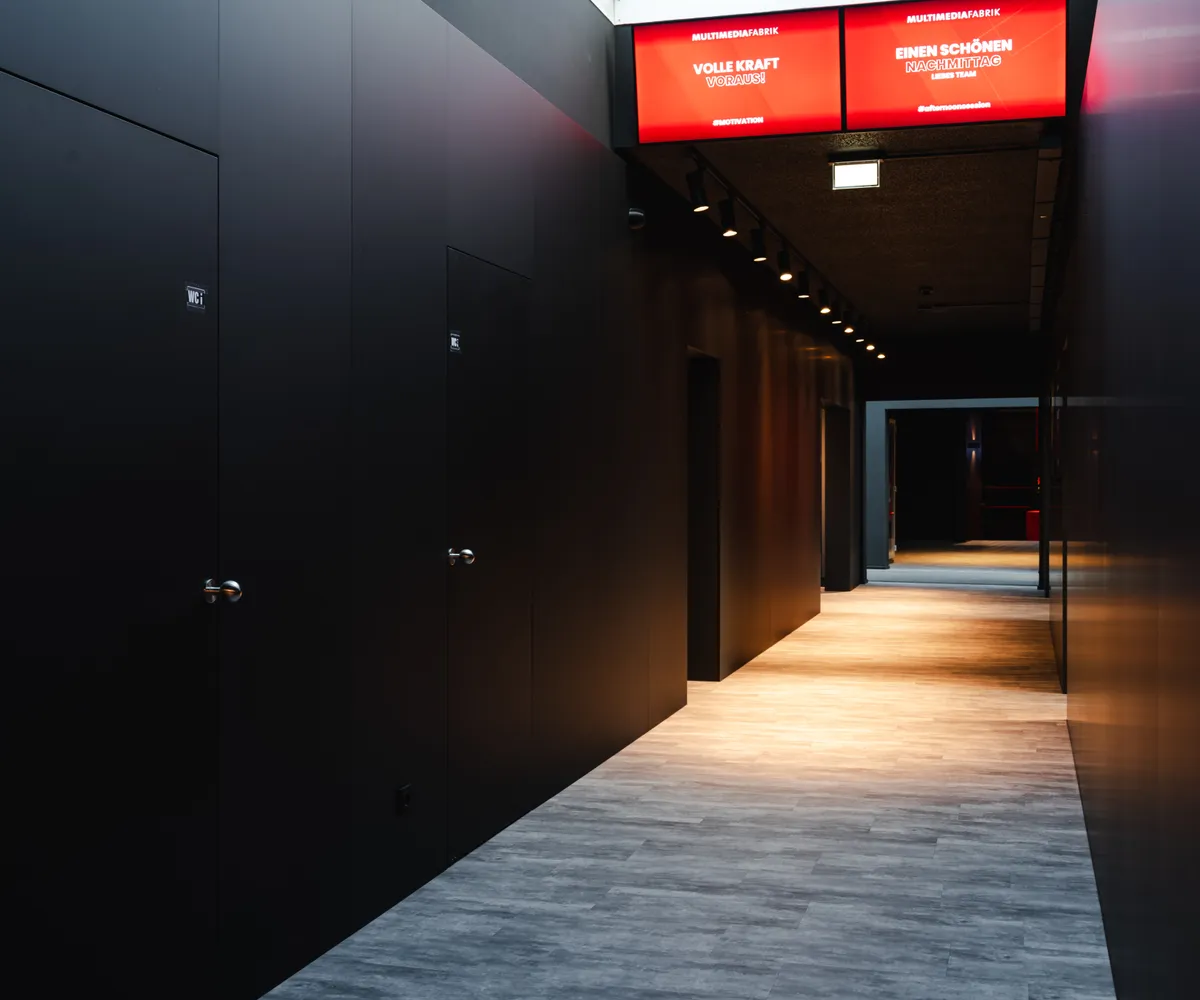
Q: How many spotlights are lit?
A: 11